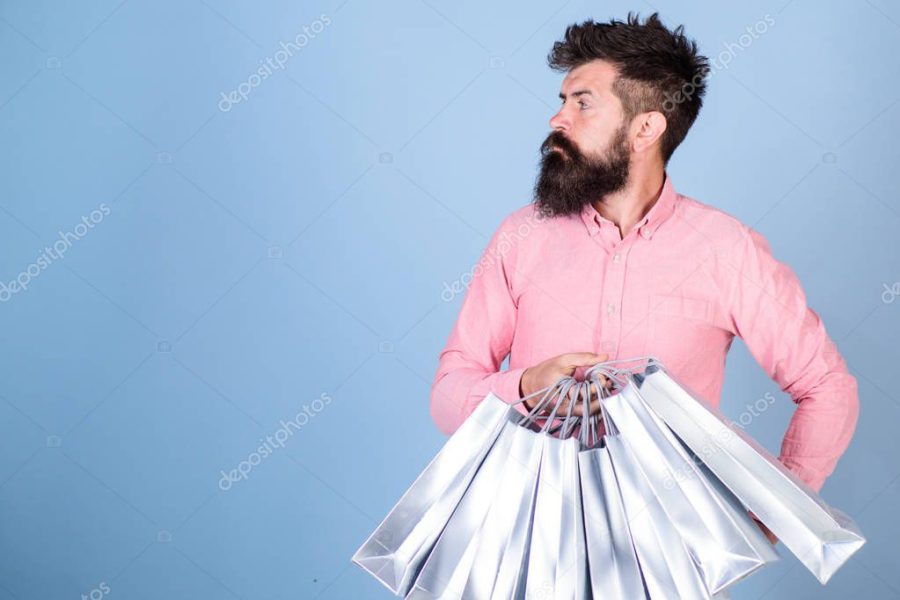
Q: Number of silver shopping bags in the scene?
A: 8